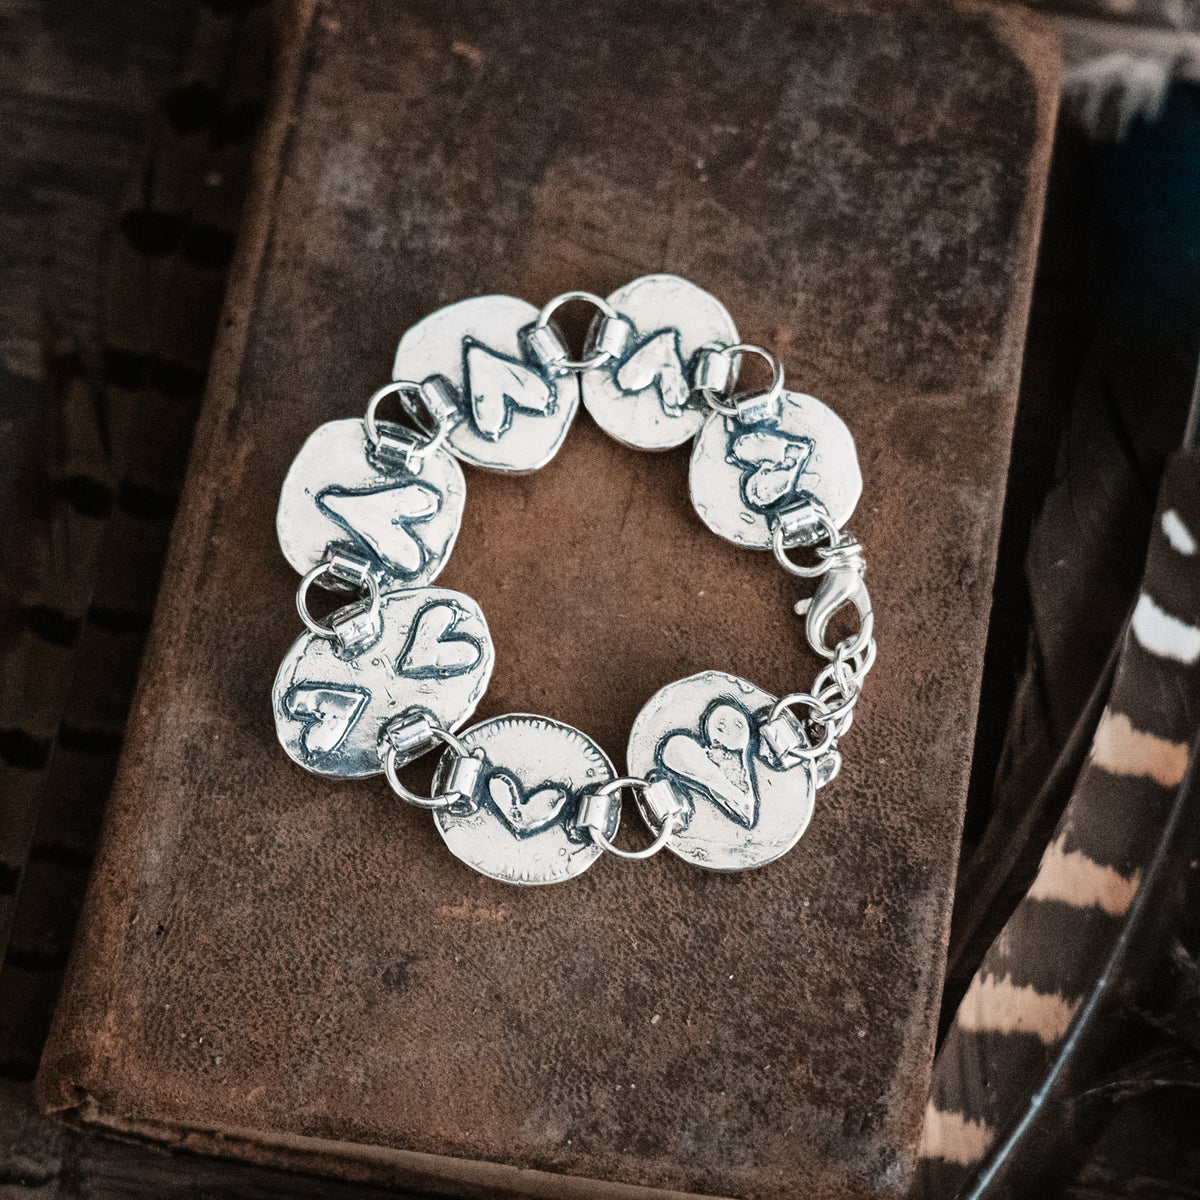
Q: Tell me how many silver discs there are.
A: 7